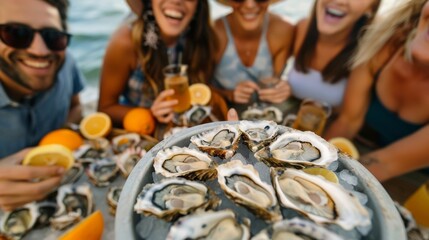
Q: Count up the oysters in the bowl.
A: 9